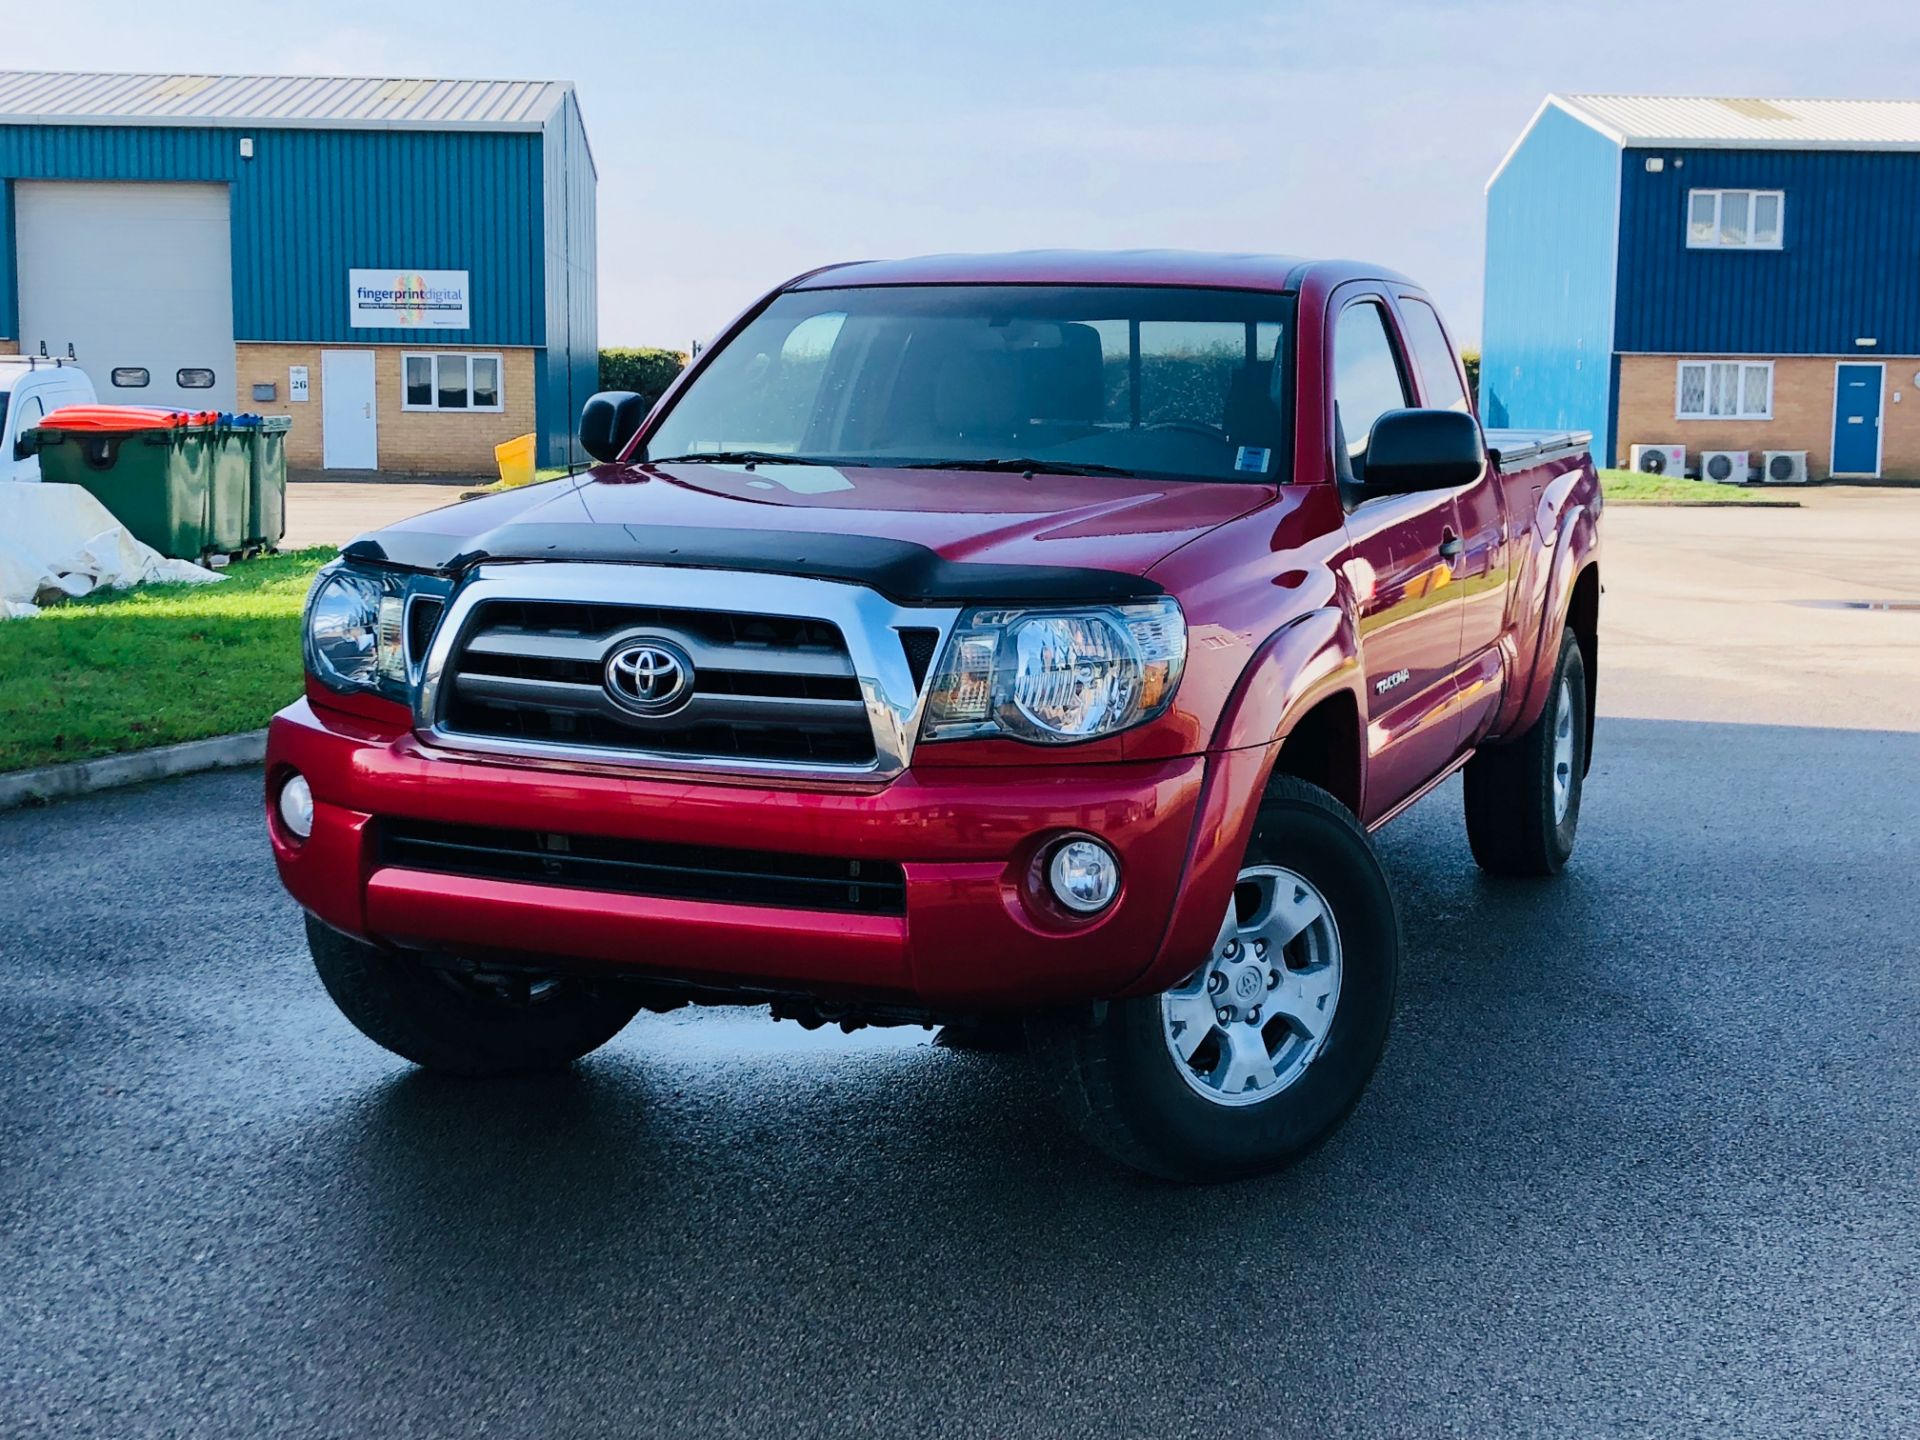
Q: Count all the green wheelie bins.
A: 3